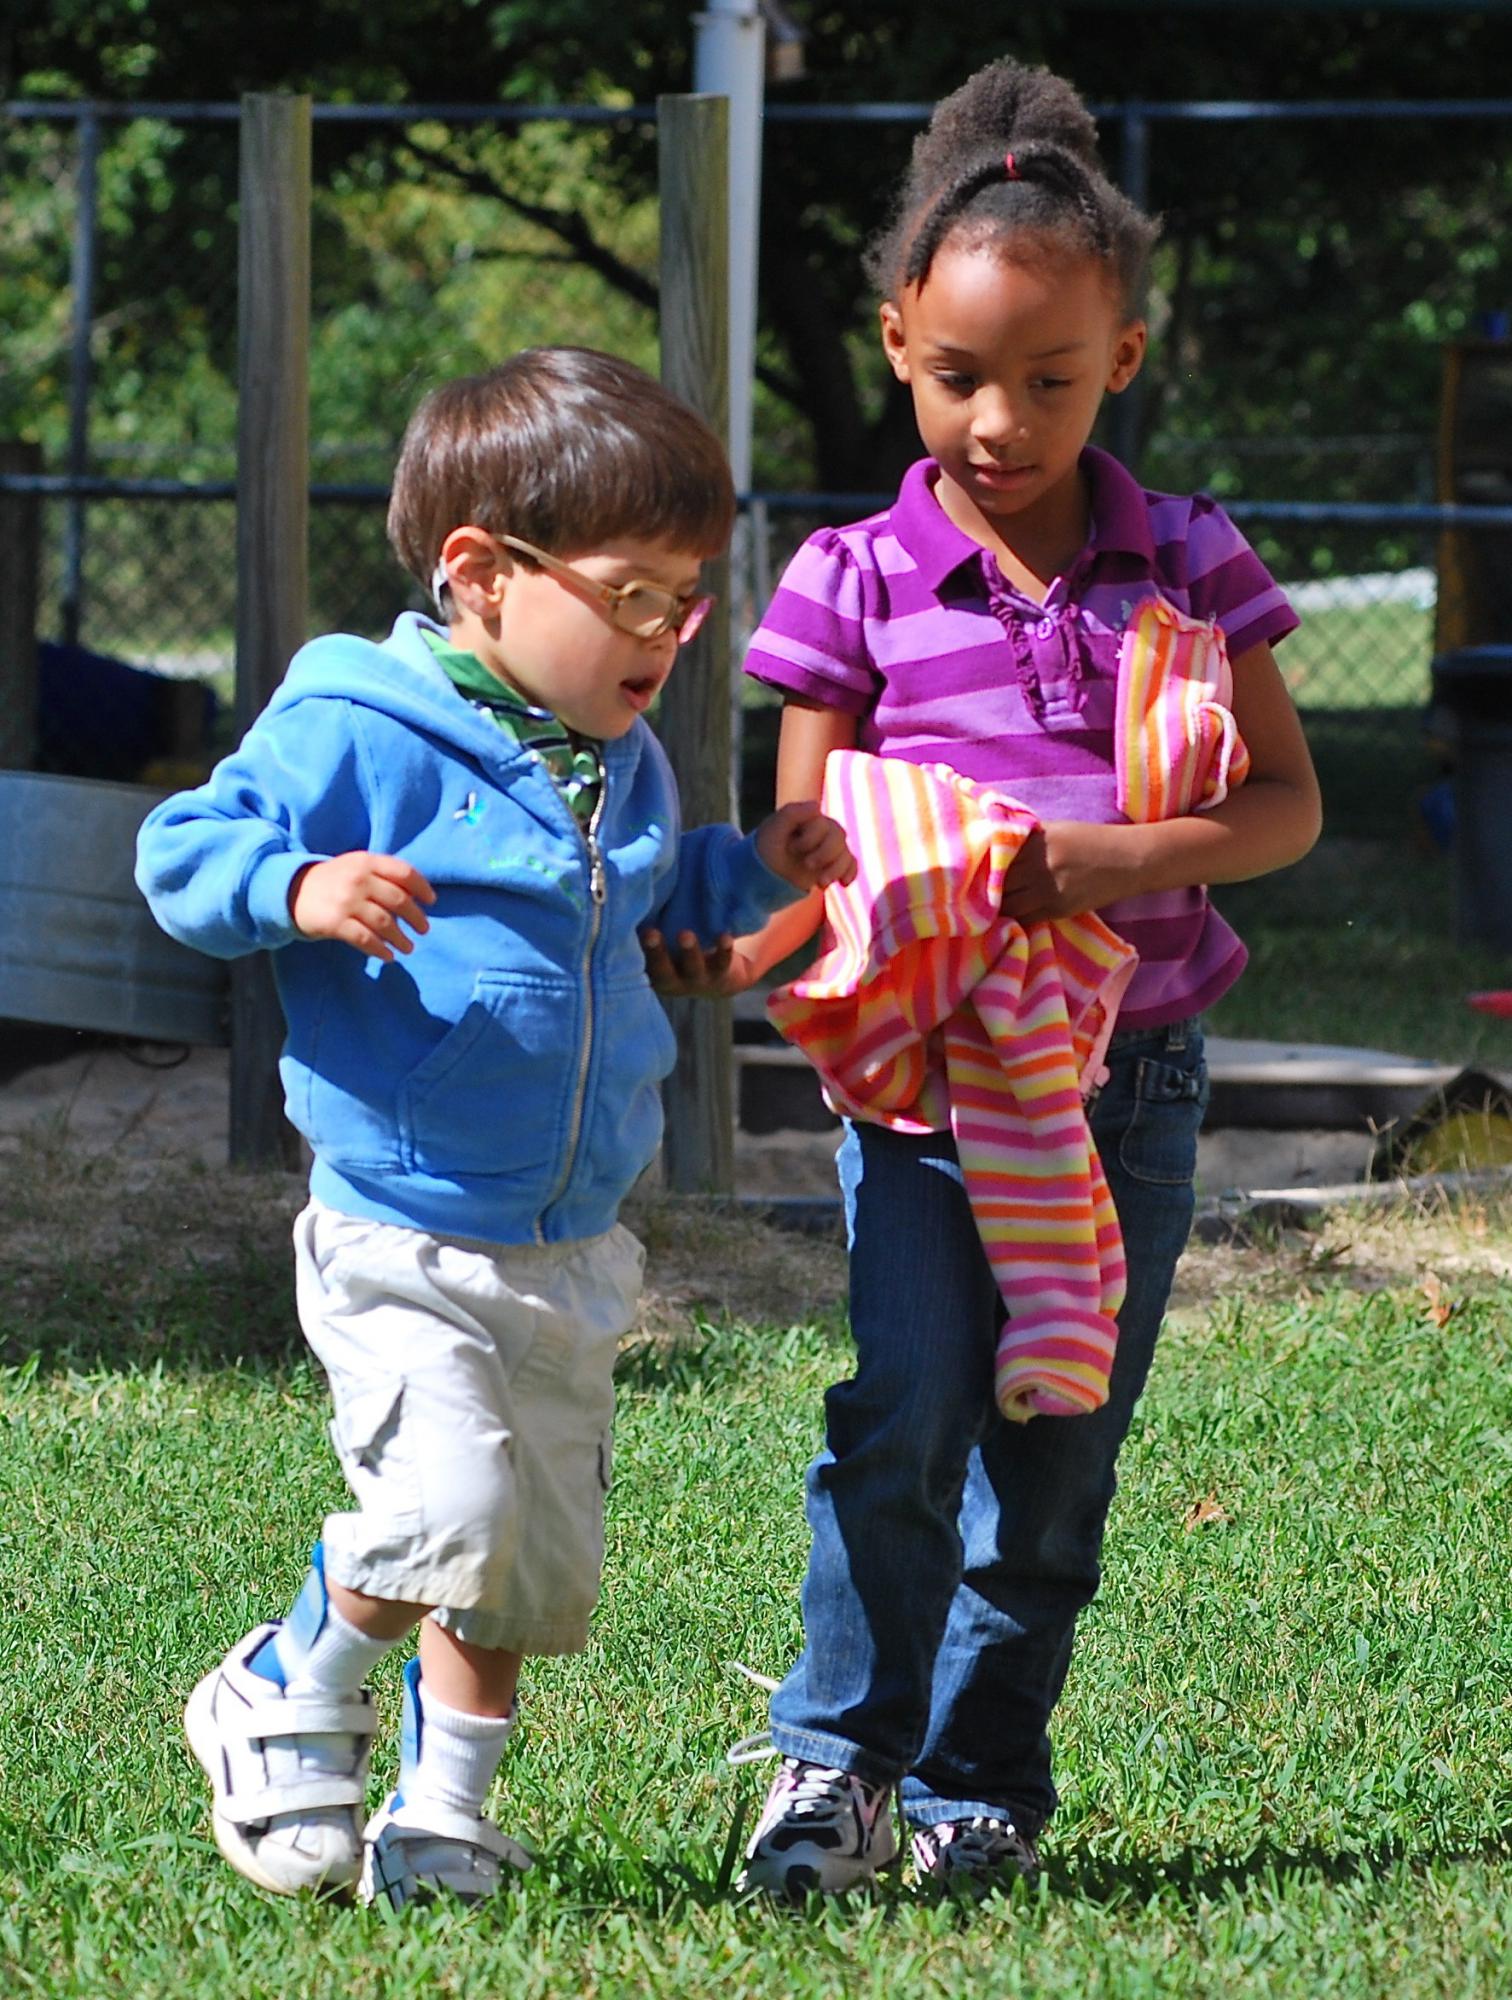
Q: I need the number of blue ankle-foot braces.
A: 2